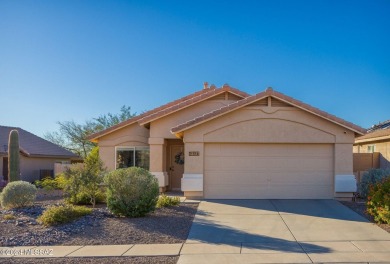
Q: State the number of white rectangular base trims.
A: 3